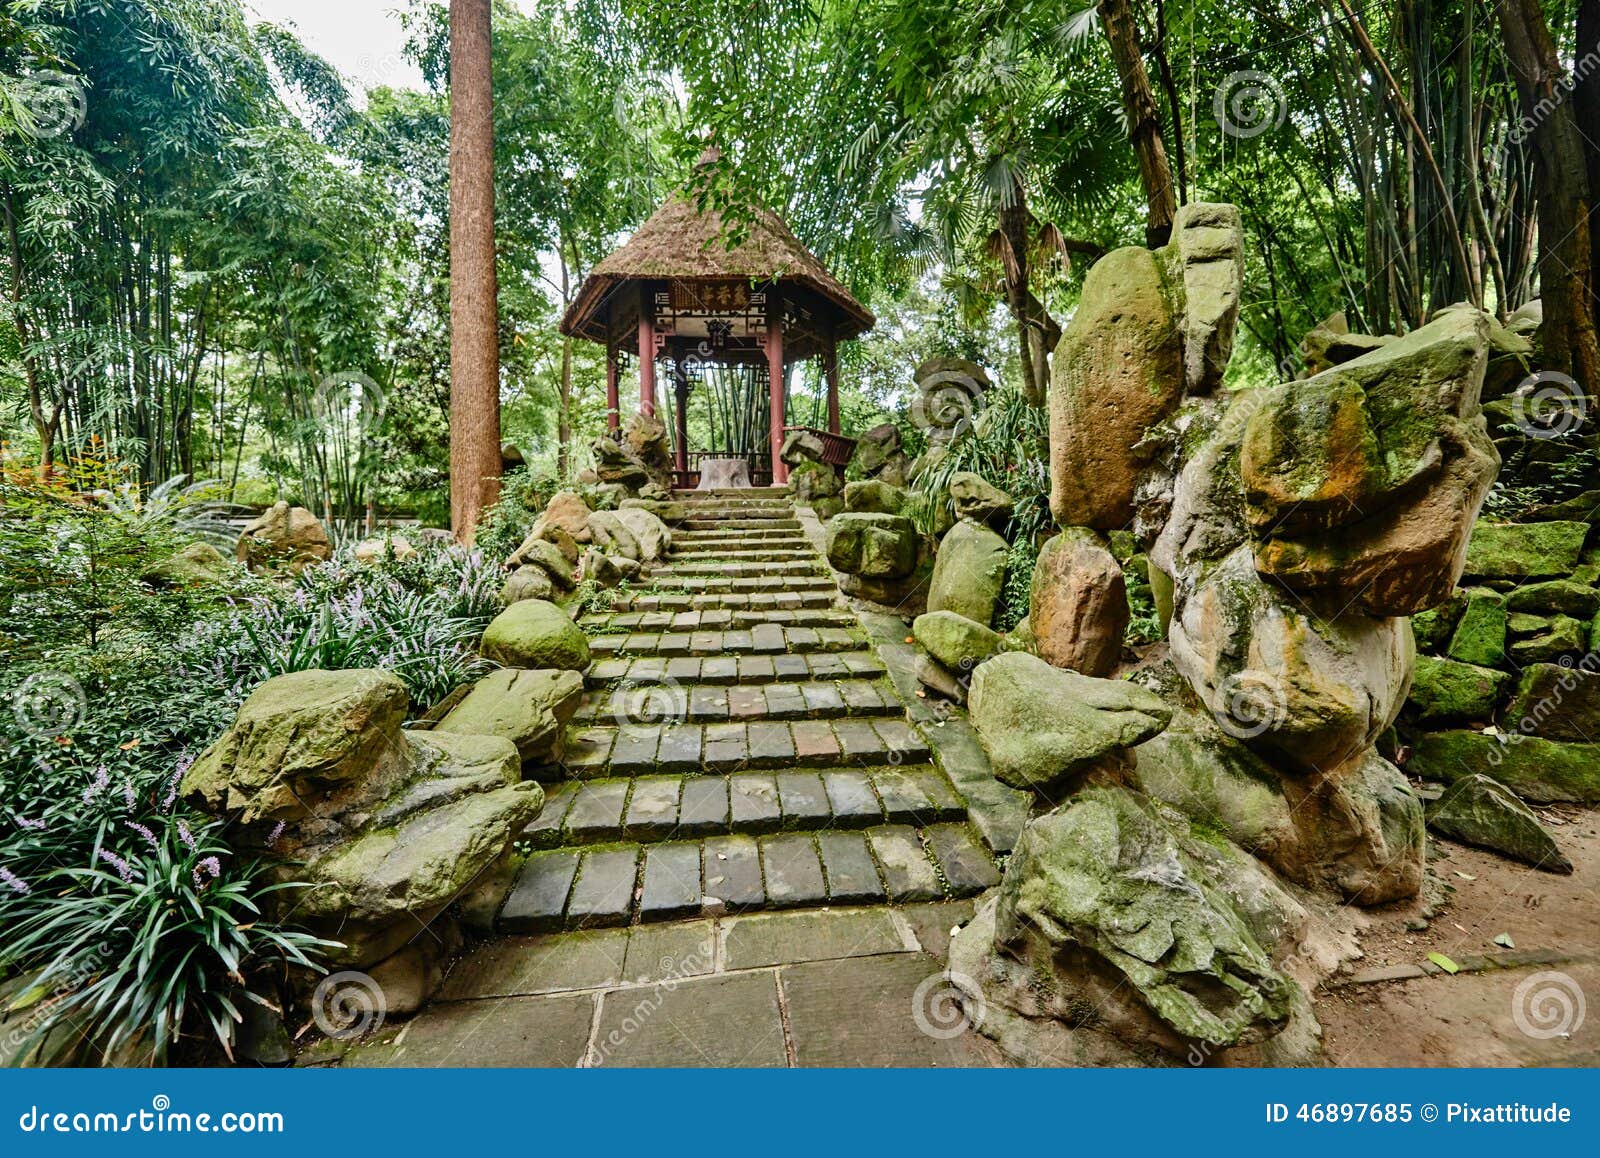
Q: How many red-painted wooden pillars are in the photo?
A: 5